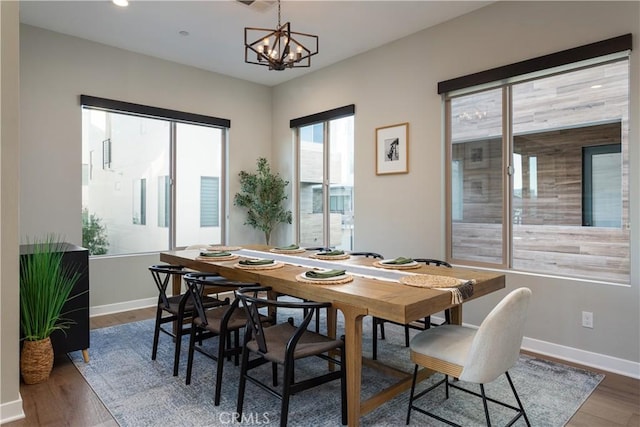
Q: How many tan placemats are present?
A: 8